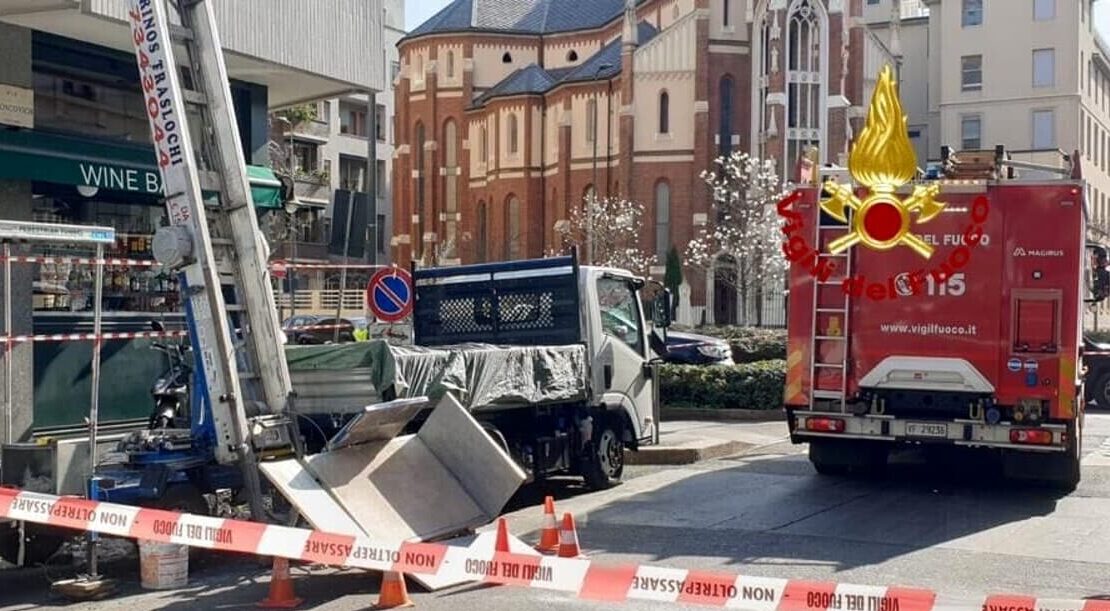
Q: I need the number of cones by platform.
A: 5